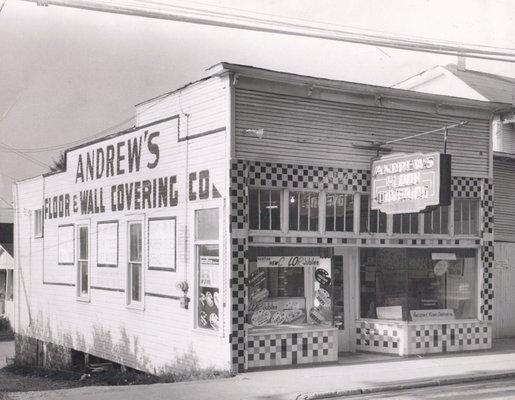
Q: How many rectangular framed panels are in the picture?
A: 3